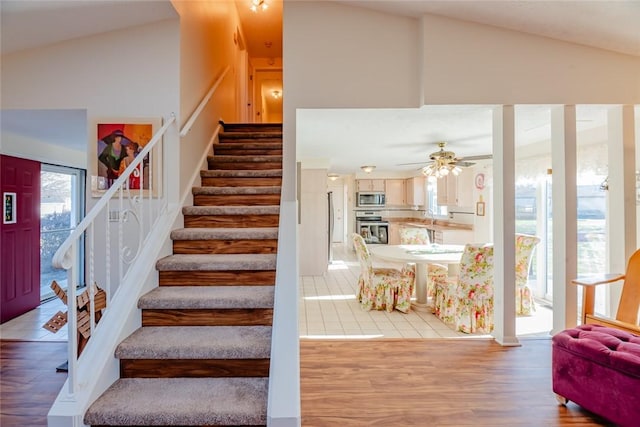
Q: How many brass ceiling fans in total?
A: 1